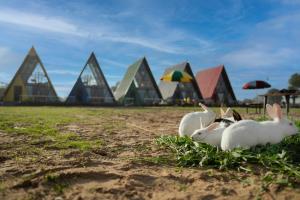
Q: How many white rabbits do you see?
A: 3